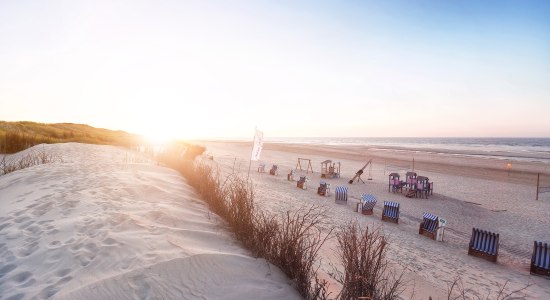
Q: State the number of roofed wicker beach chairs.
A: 11